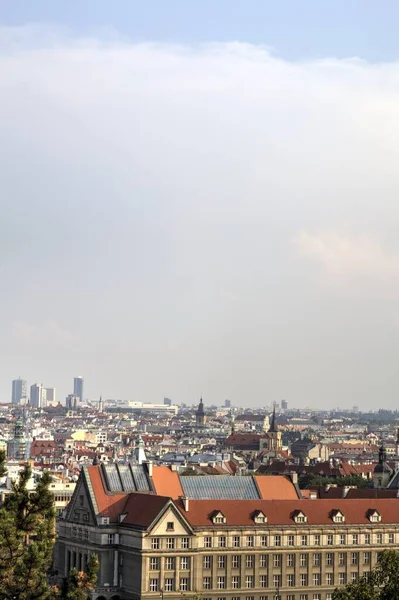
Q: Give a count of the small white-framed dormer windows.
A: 5